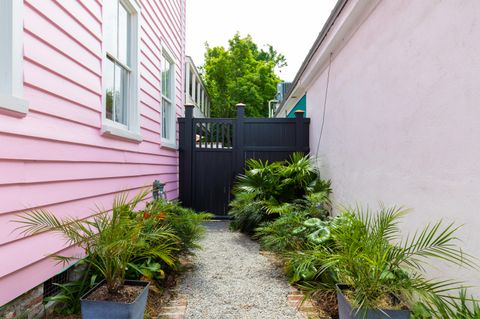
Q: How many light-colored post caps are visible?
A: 3